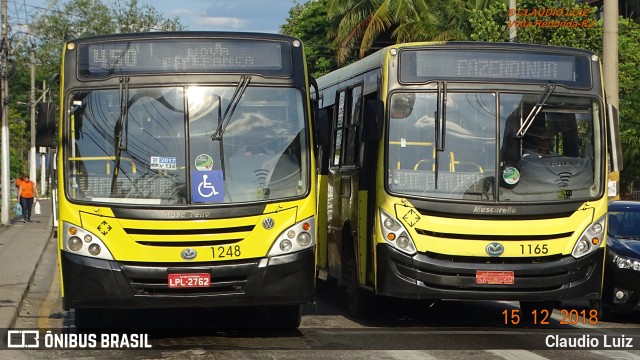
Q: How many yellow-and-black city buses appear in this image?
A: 2